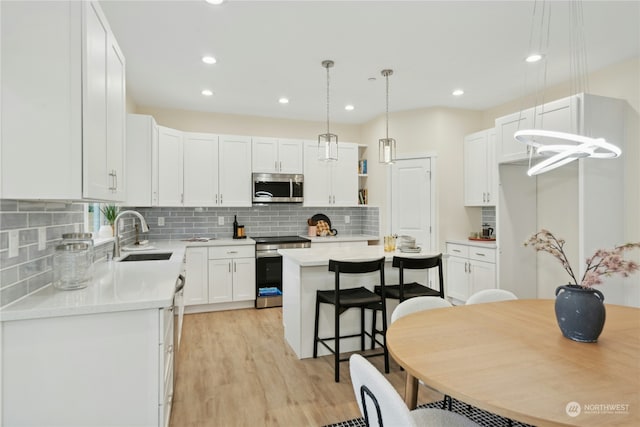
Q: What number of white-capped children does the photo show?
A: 0